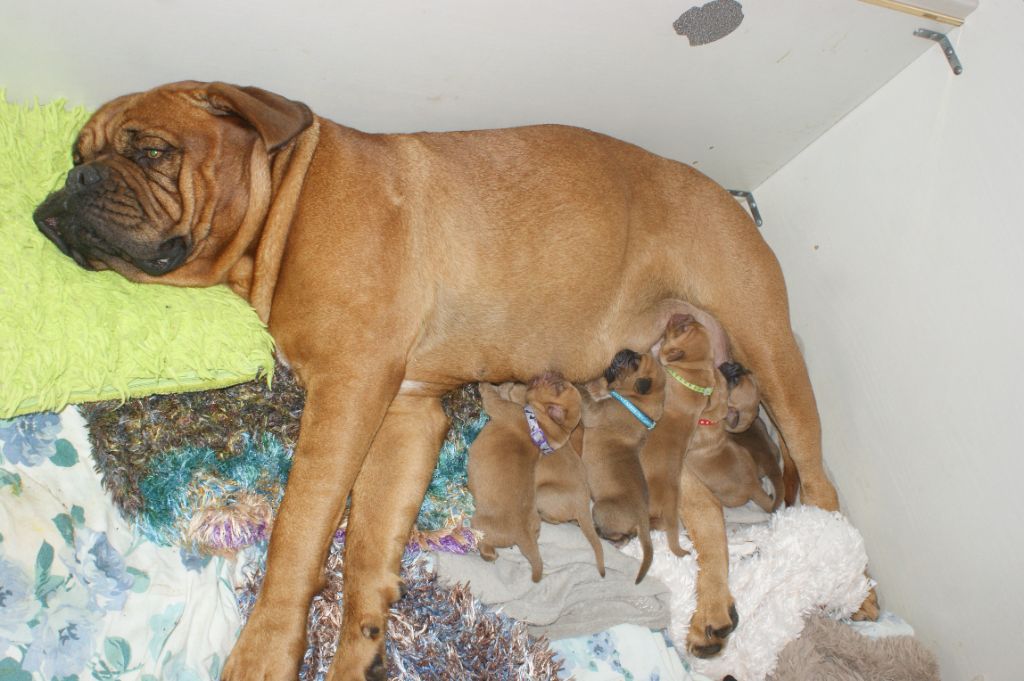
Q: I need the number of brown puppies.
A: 6